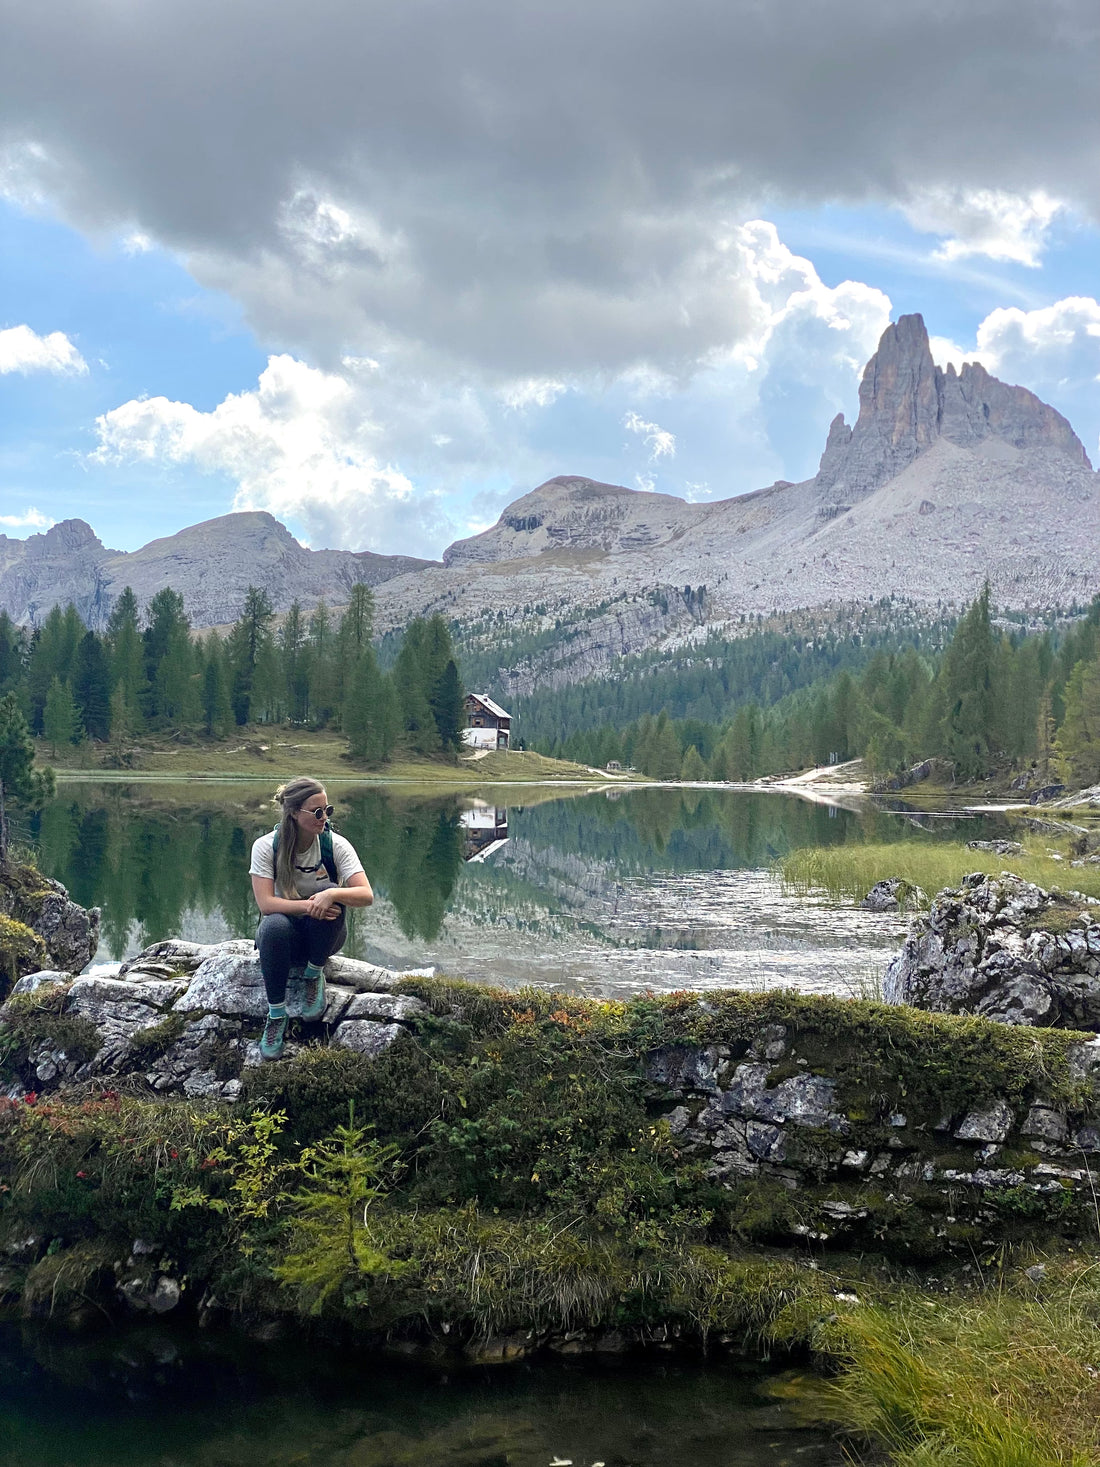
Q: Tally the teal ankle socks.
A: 2